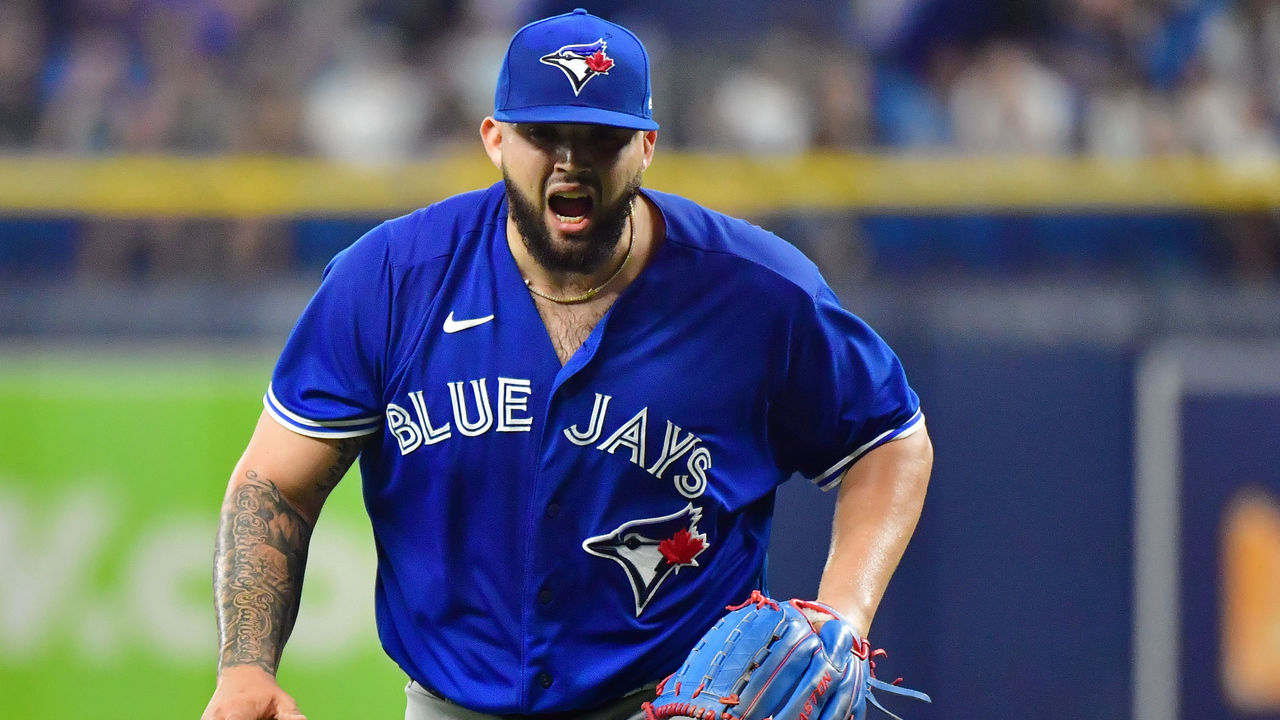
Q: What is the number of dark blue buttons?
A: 3